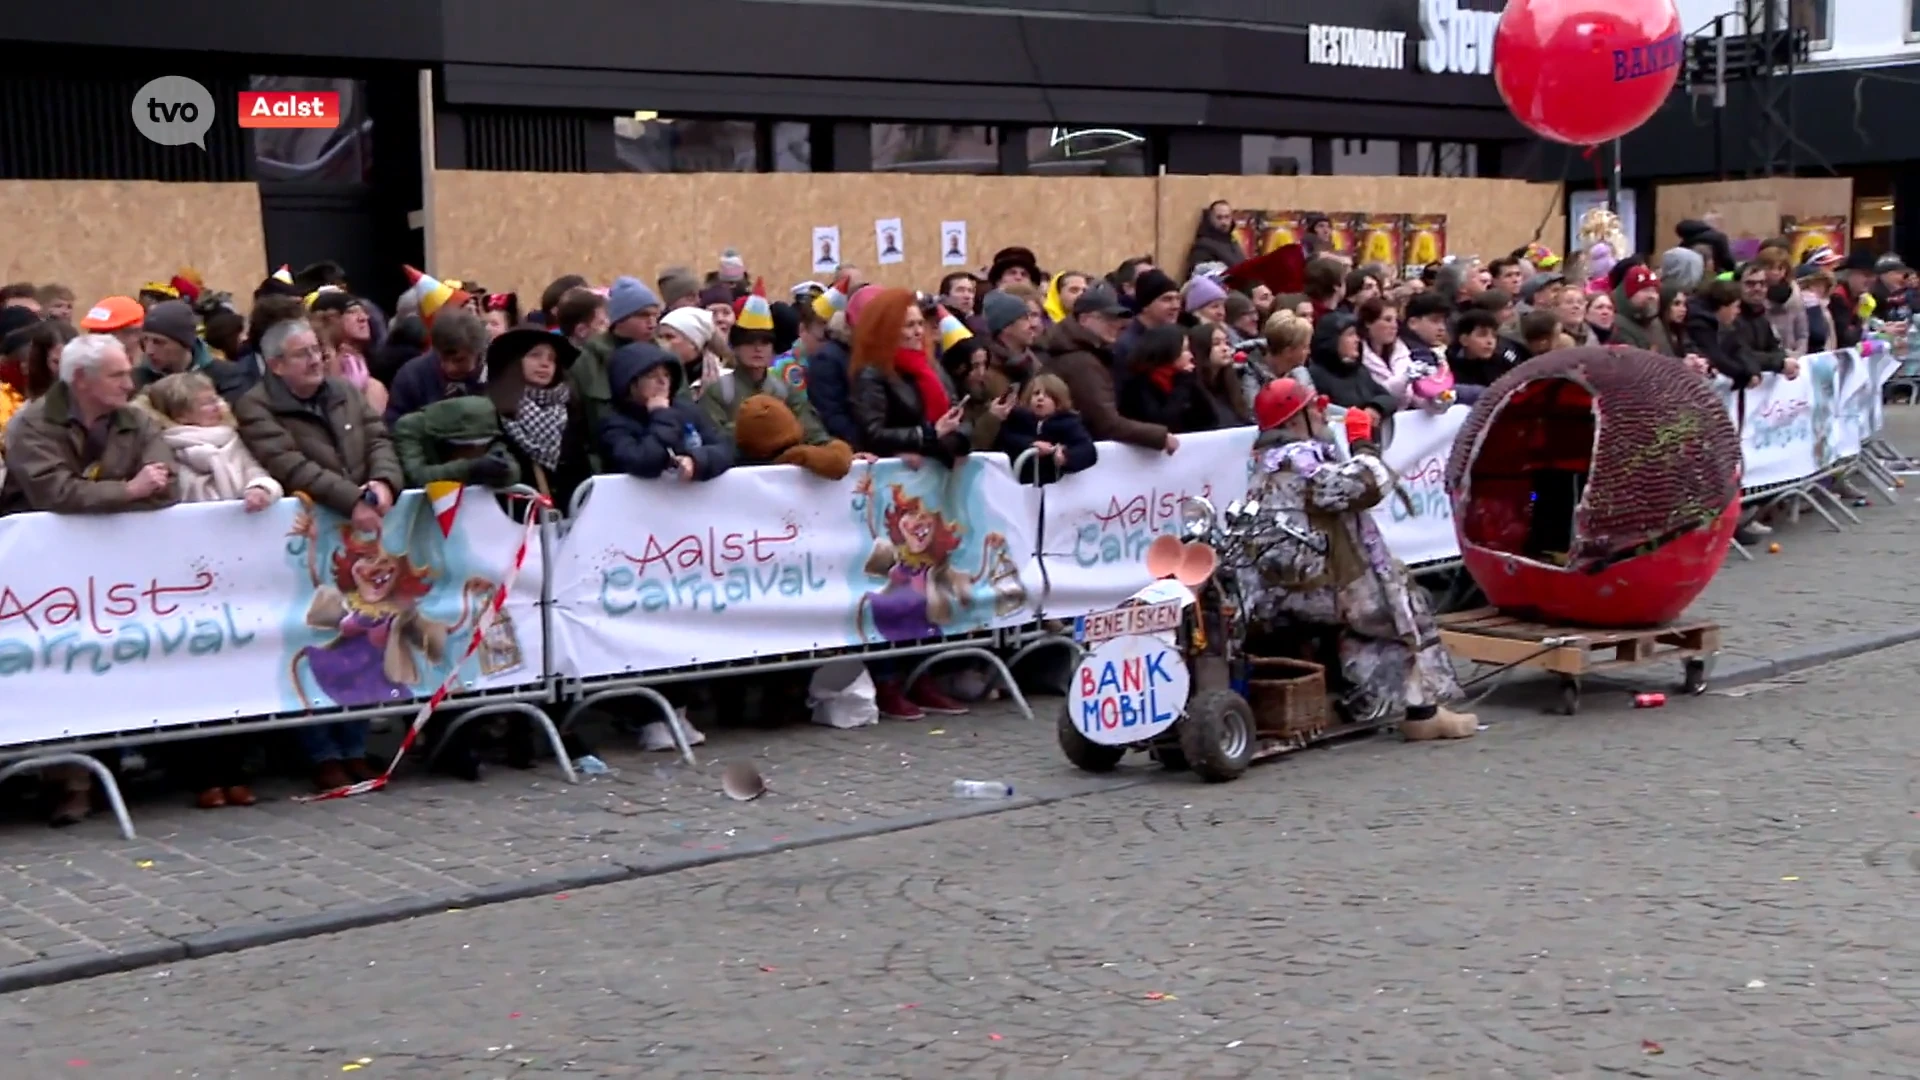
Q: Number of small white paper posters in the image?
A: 3